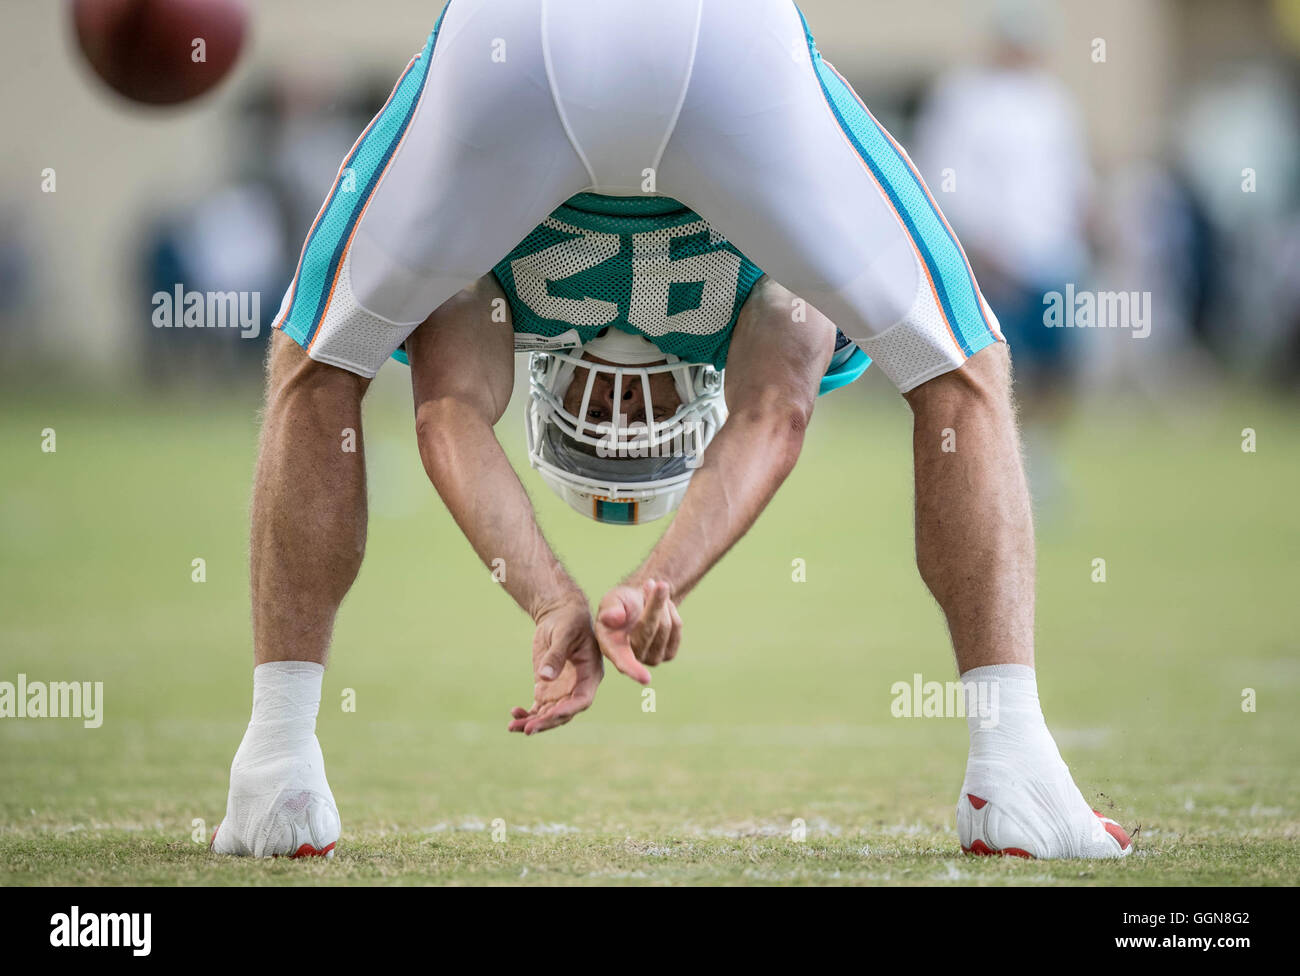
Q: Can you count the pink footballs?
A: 0